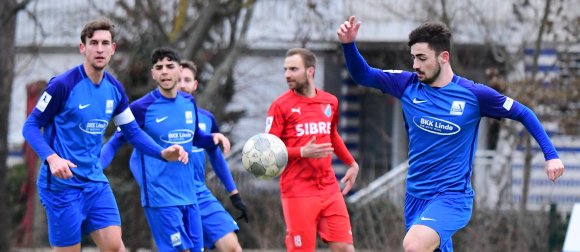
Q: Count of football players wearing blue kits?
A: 4